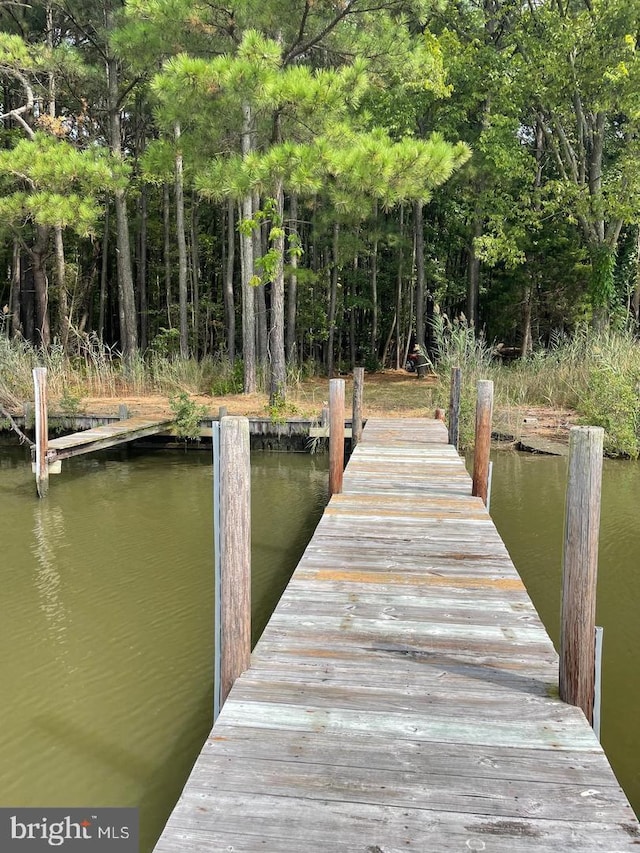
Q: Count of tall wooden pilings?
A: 7